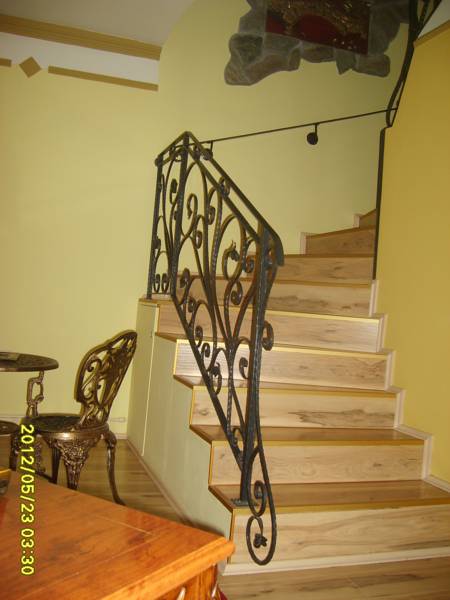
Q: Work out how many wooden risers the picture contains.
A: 9